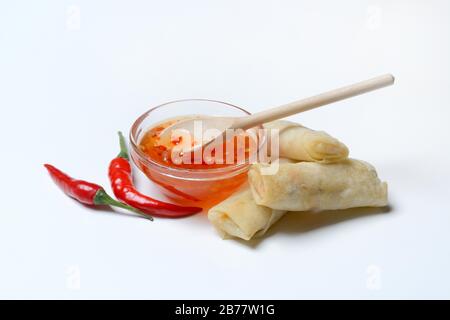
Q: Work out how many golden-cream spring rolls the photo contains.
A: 3